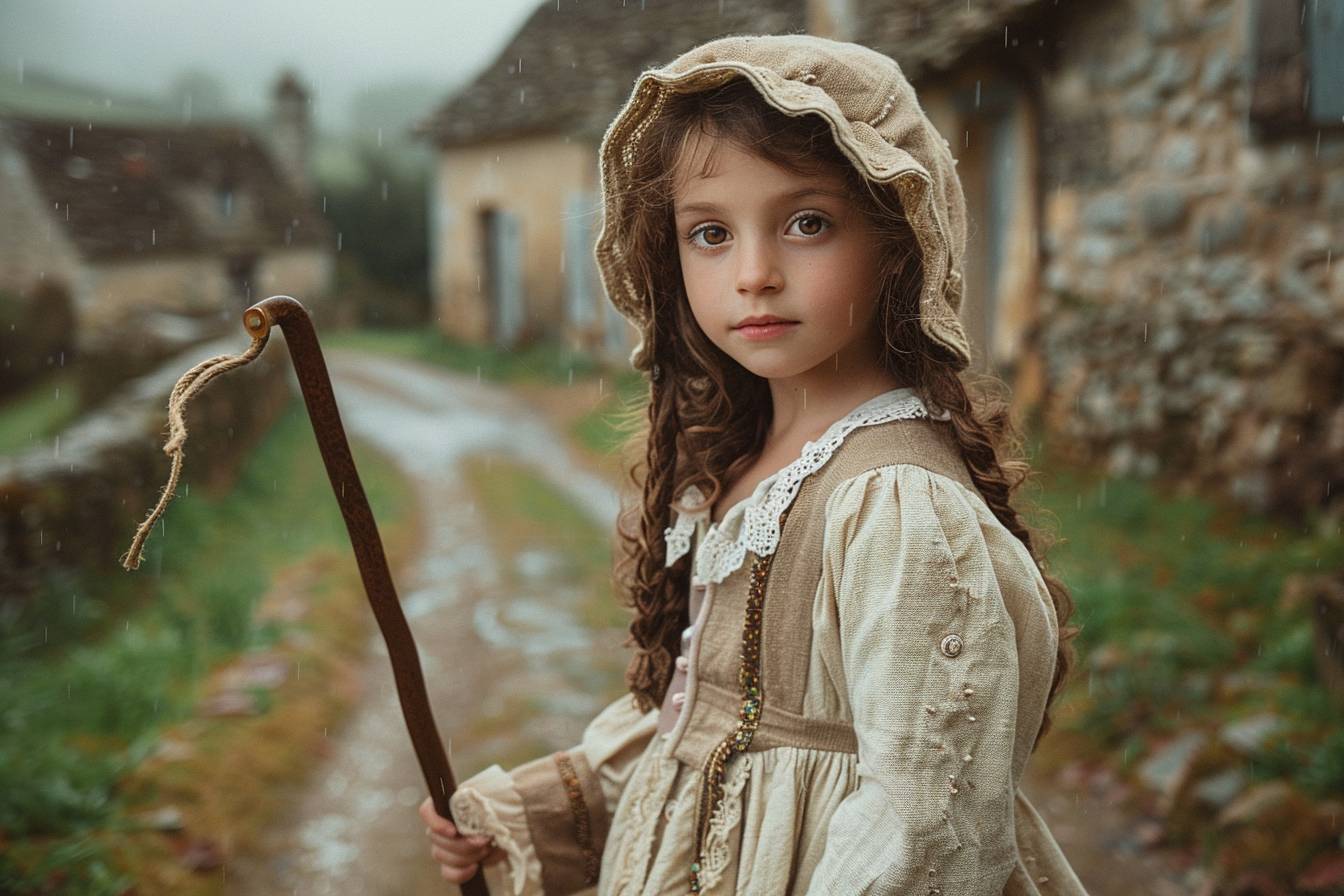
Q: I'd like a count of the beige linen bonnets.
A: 1